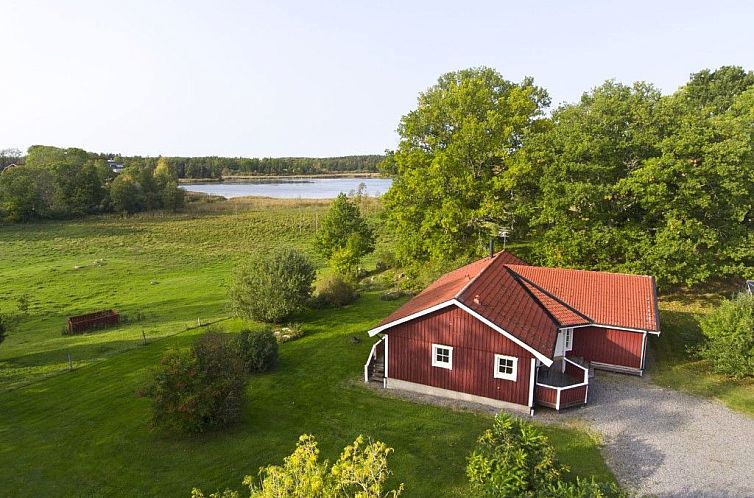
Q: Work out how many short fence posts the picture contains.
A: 3